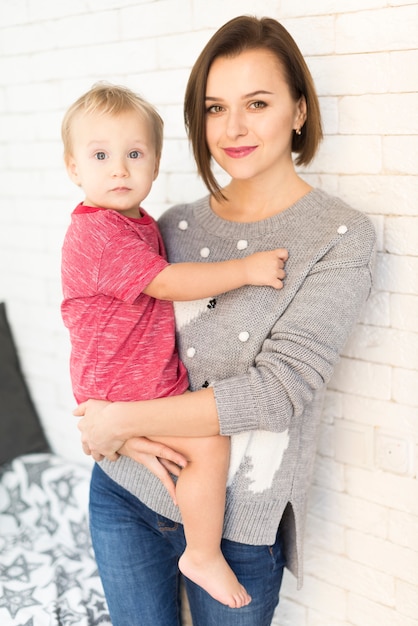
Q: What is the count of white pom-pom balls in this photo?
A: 6